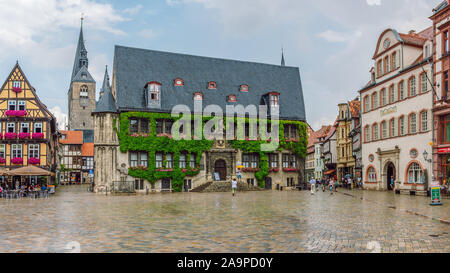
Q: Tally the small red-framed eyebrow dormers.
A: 5